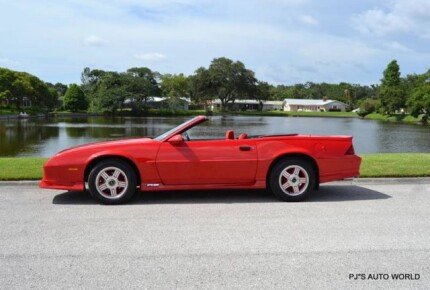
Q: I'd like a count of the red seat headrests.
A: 2